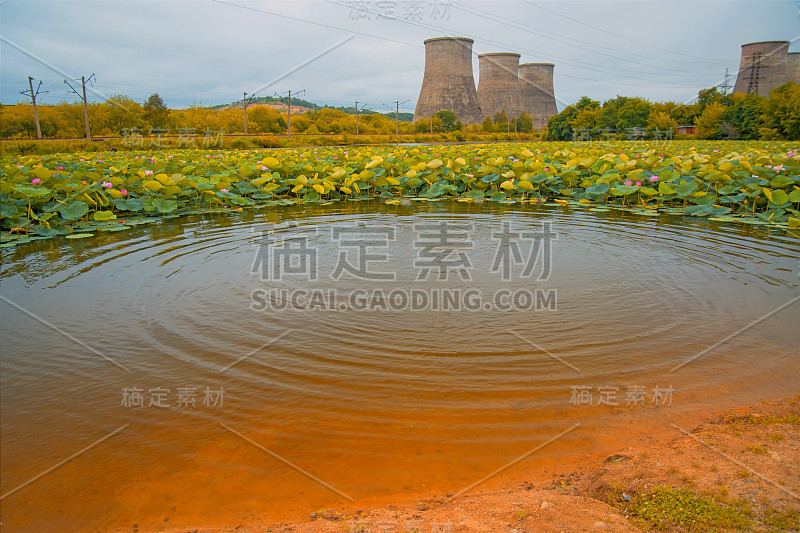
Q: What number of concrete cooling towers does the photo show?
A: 5